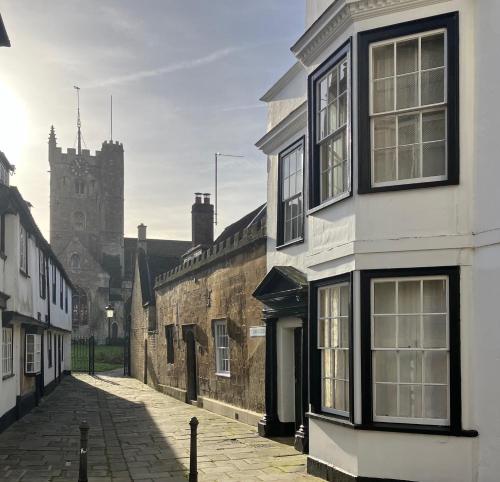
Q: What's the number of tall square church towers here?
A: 1